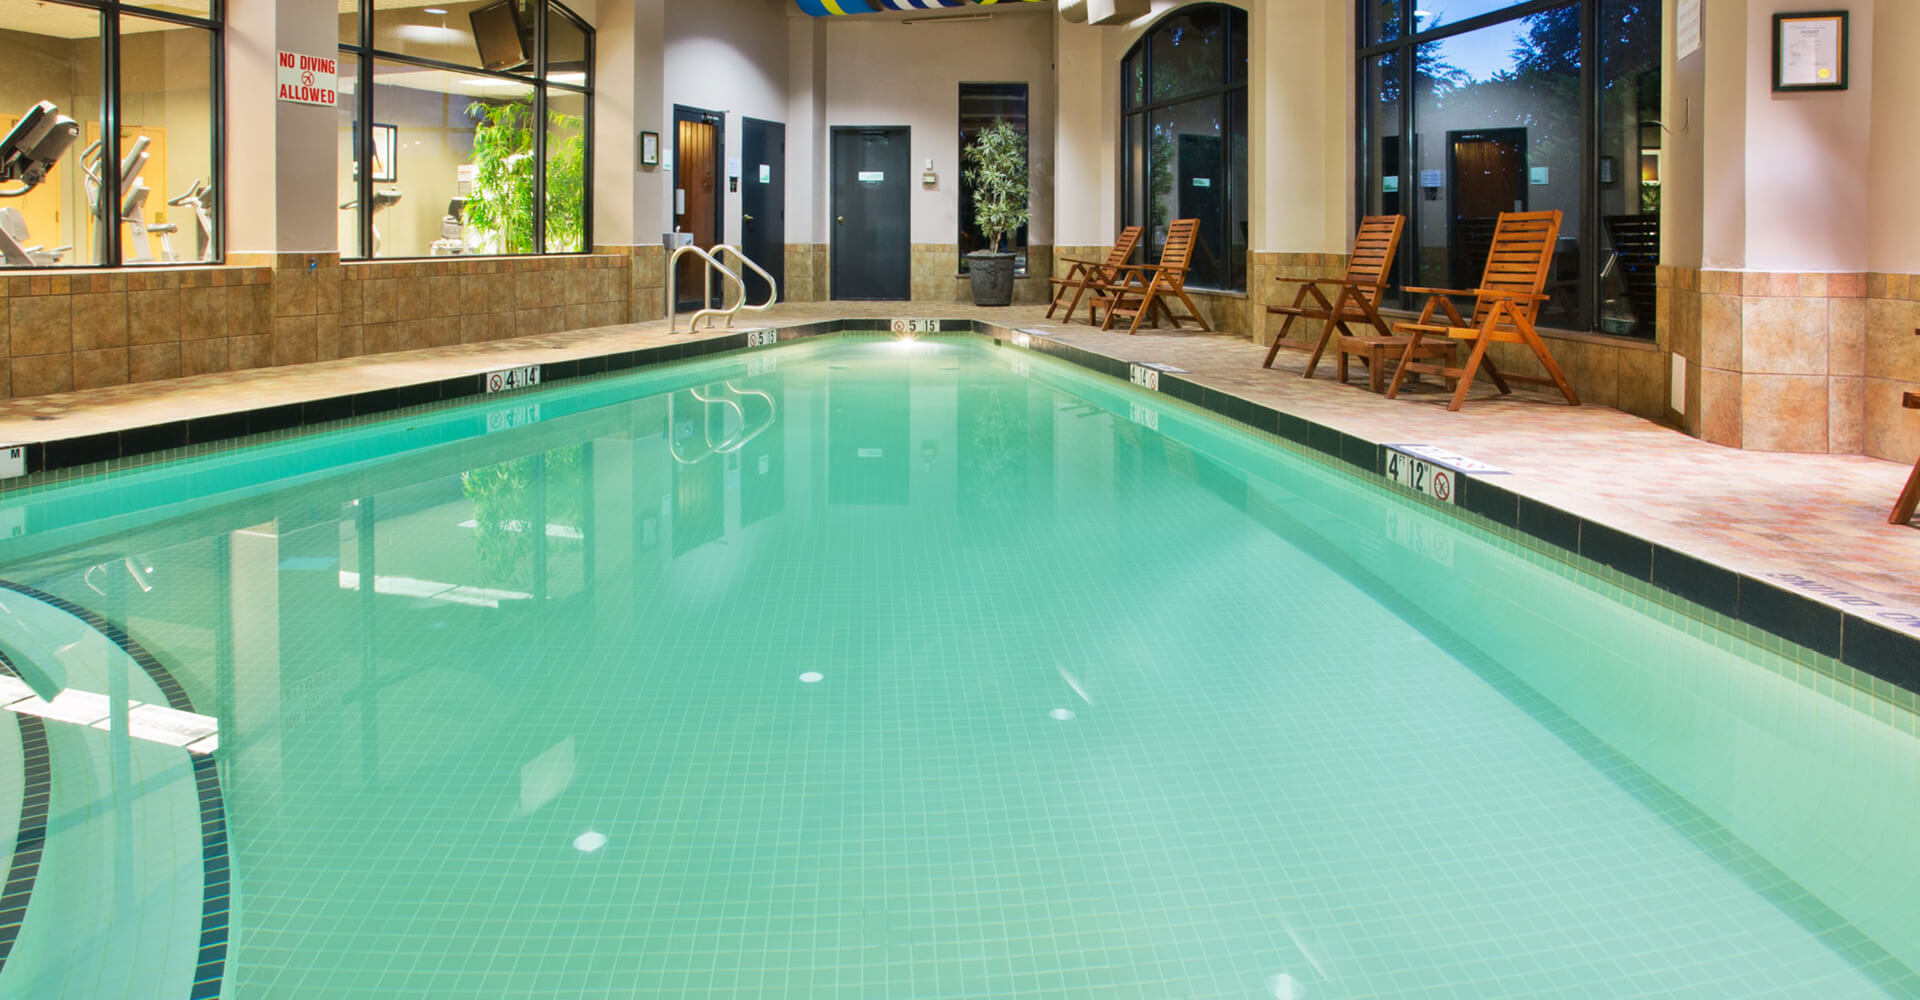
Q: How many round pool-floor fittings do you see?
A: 4